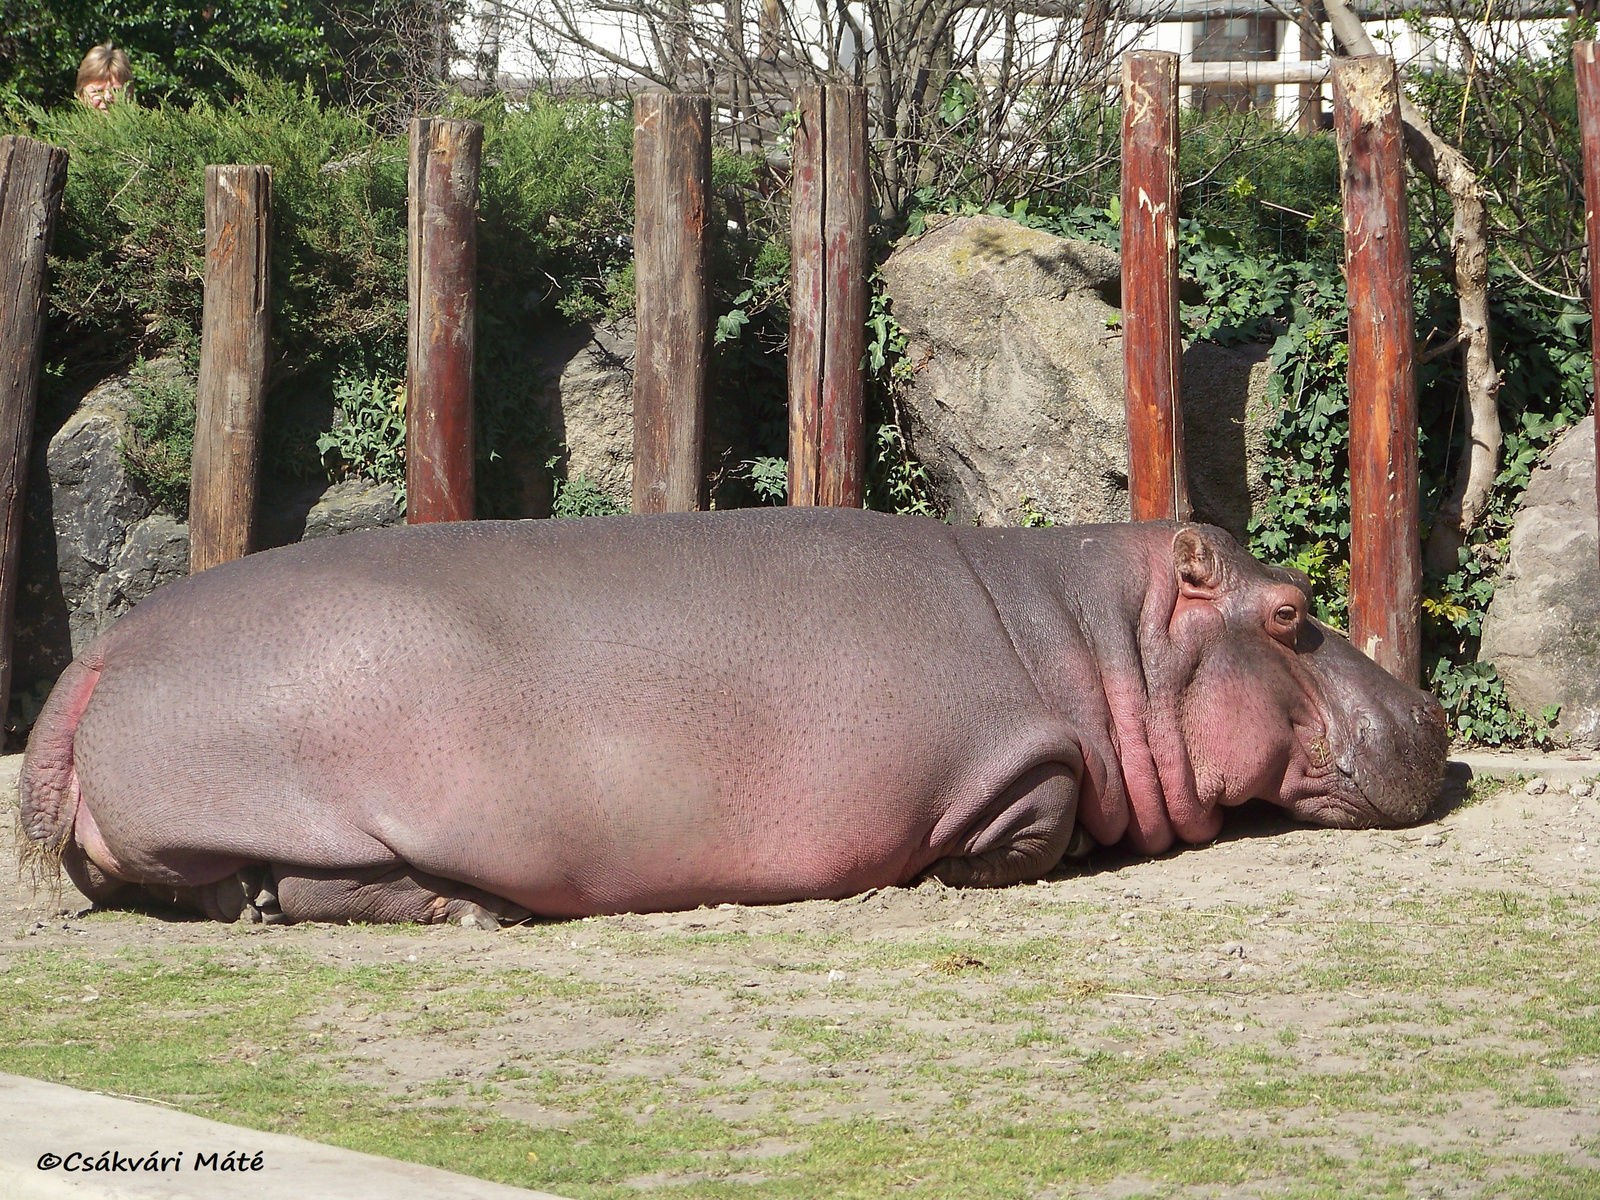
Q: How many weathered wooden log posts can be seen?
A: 8